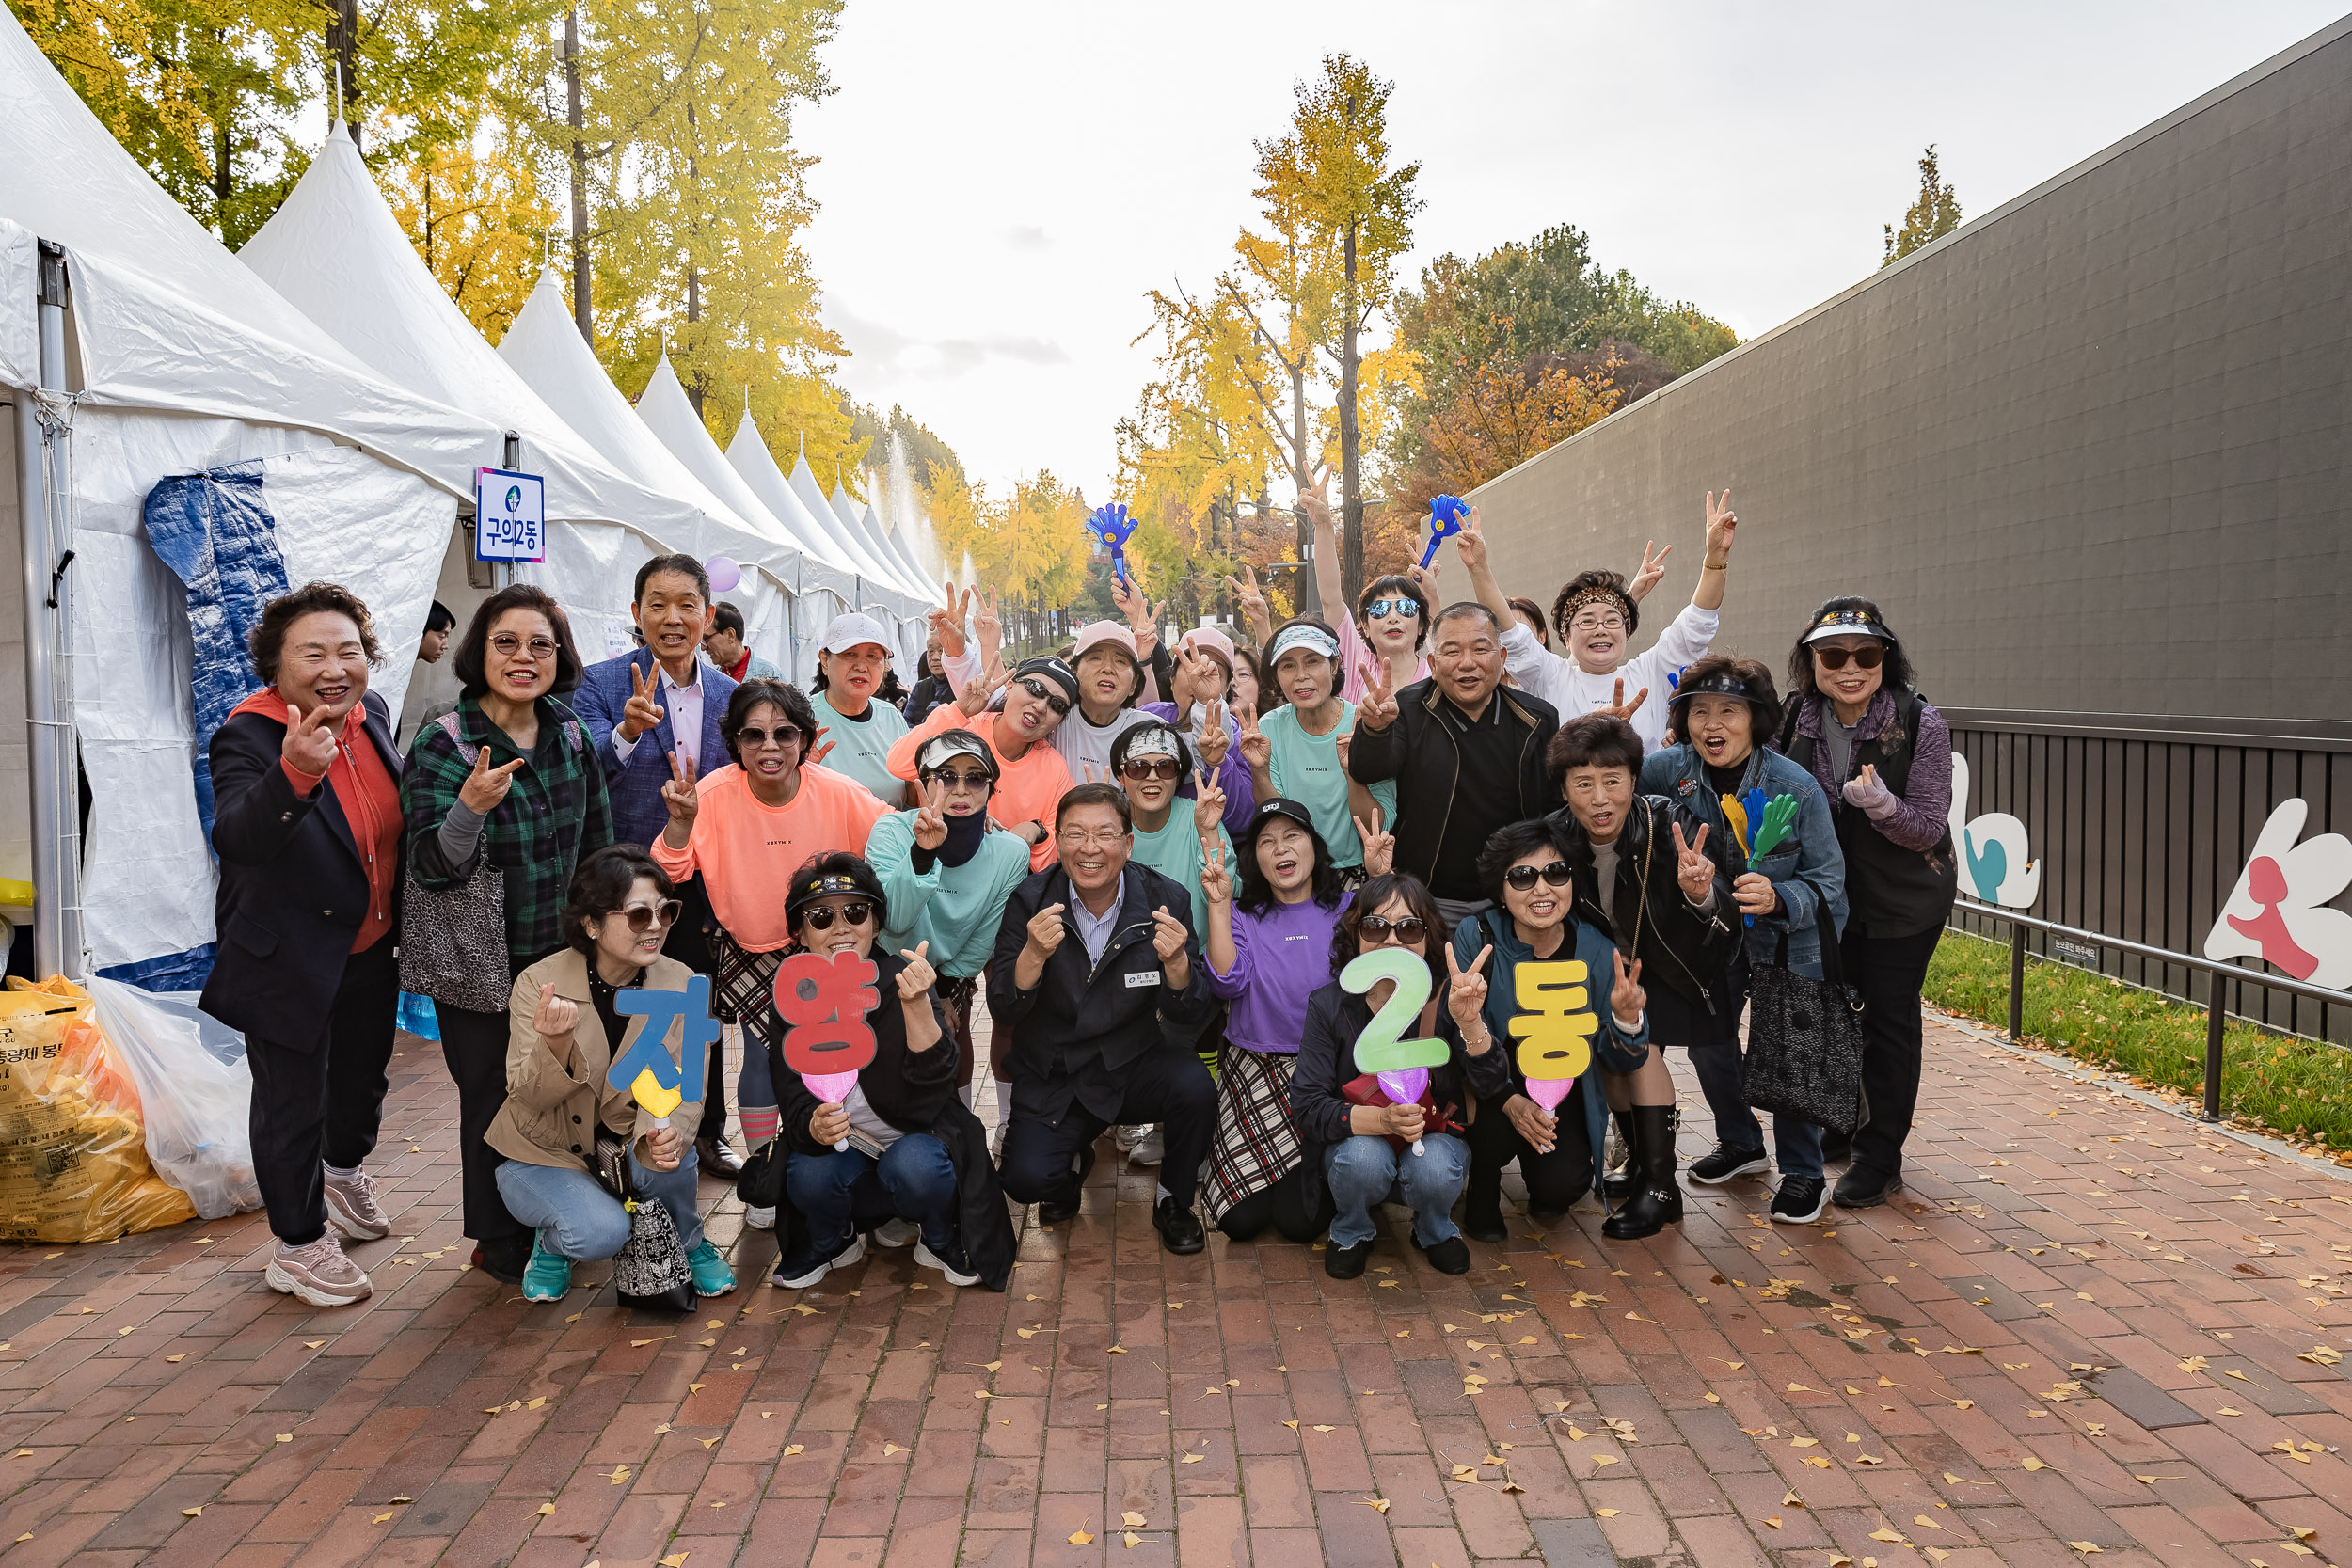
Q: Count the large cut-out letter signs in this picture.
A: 4